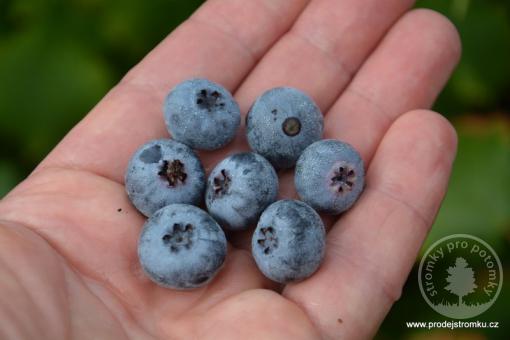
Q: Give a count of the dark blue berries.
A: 7